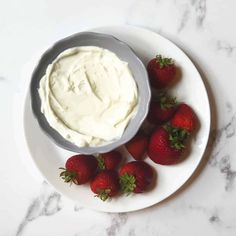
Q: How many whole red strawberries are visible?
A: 9